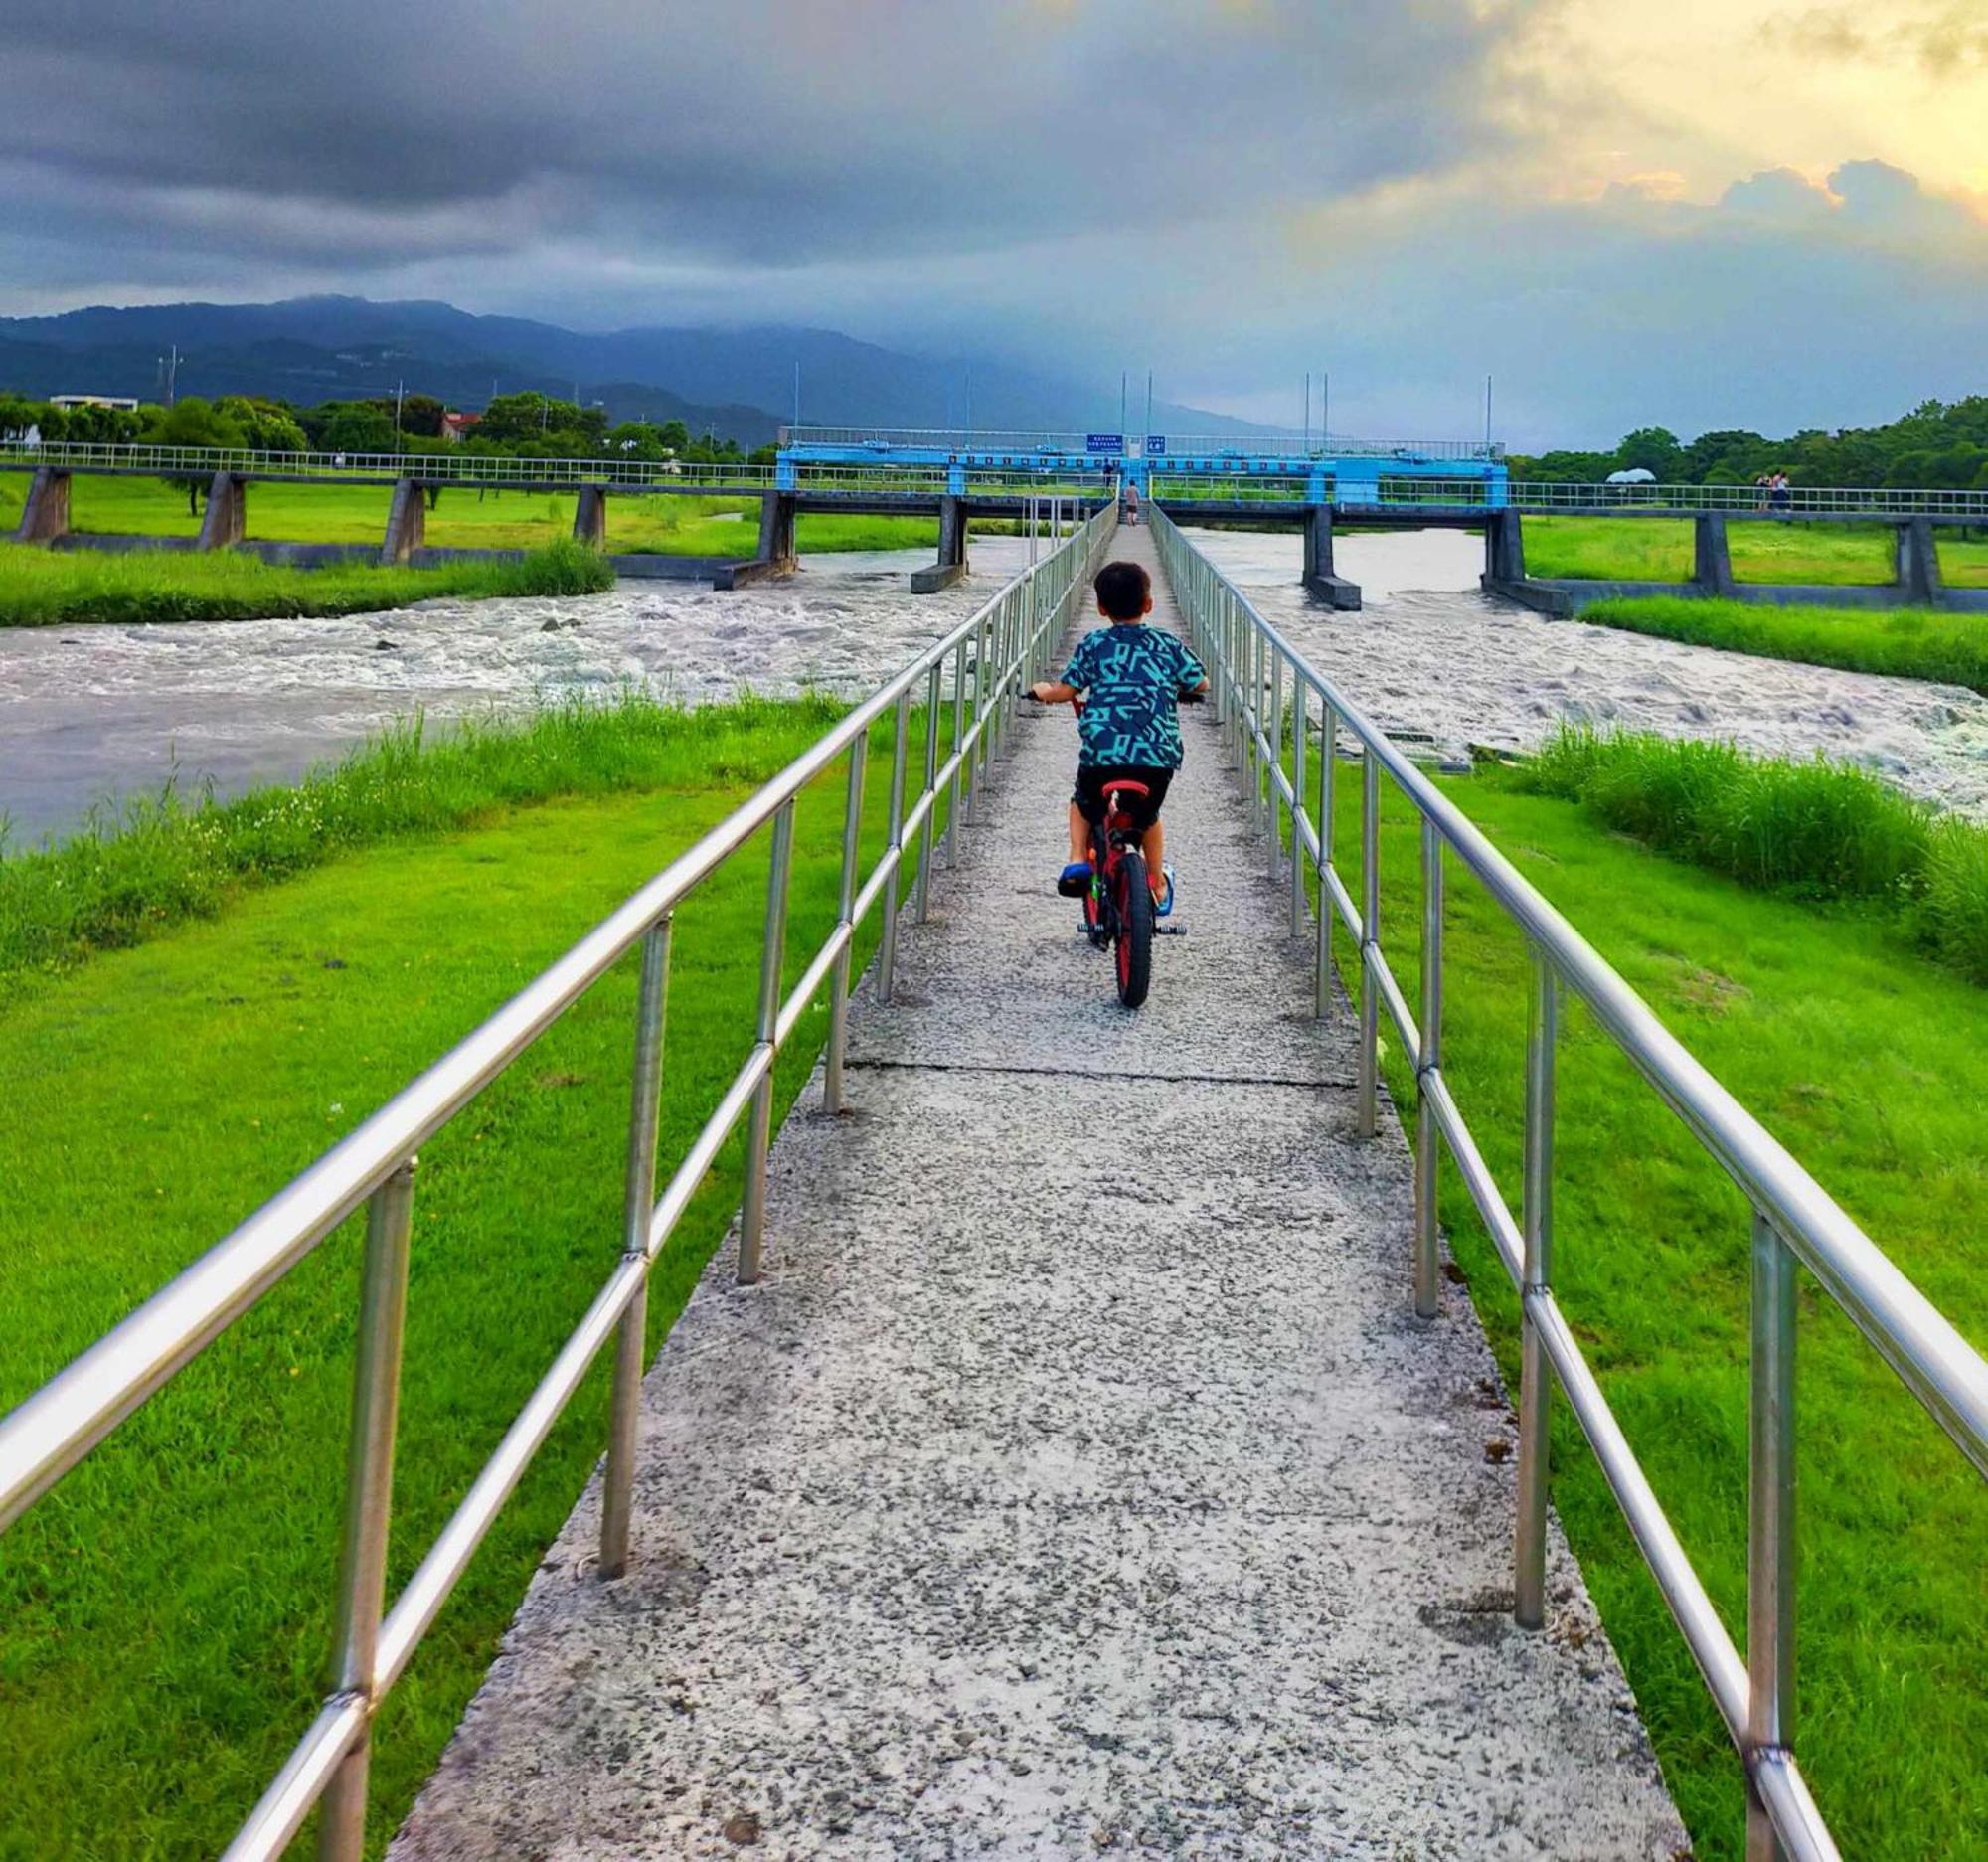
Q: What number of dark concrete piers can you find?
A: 10